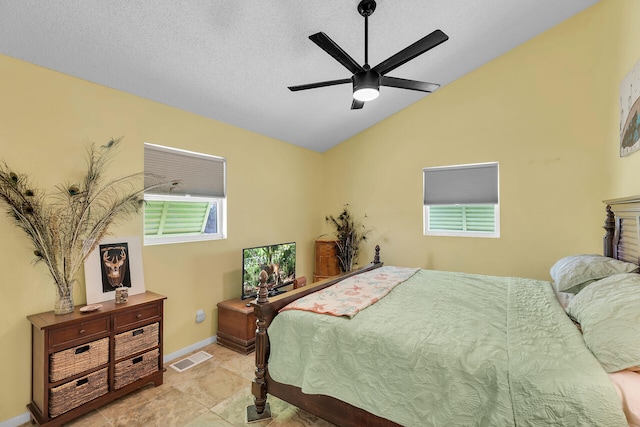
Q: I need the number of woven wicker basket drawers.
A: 4